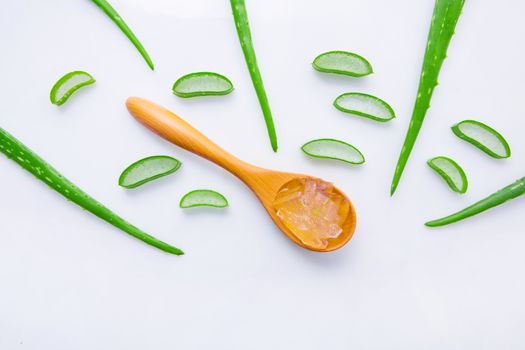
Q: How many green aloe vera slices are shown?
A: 9